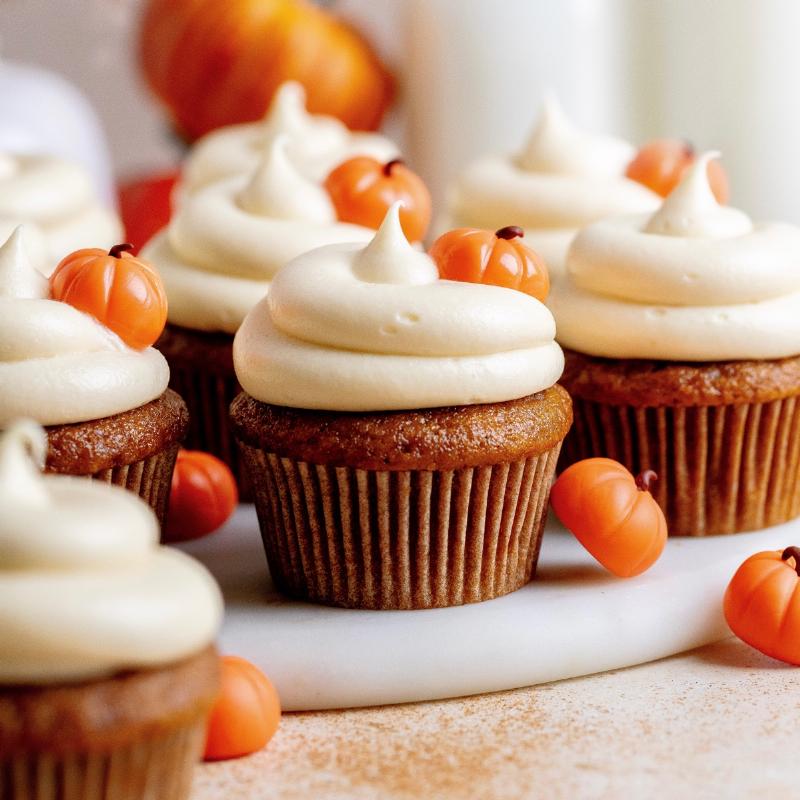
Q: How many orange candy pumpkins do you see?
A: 8